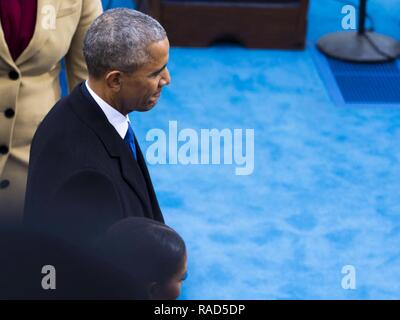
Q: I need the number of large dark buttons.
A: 4